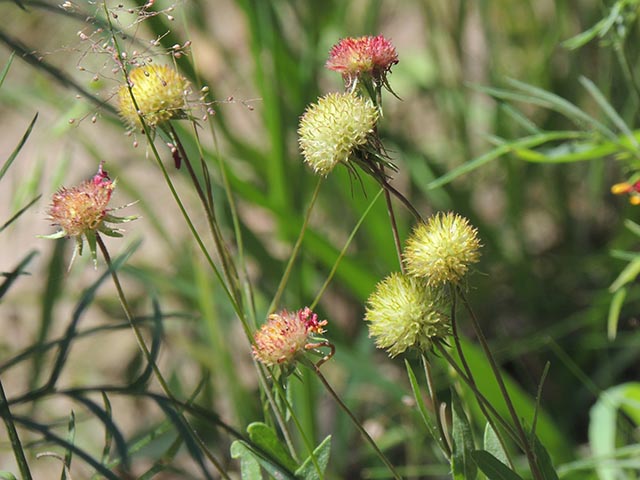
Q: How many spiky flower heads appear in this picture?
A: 7